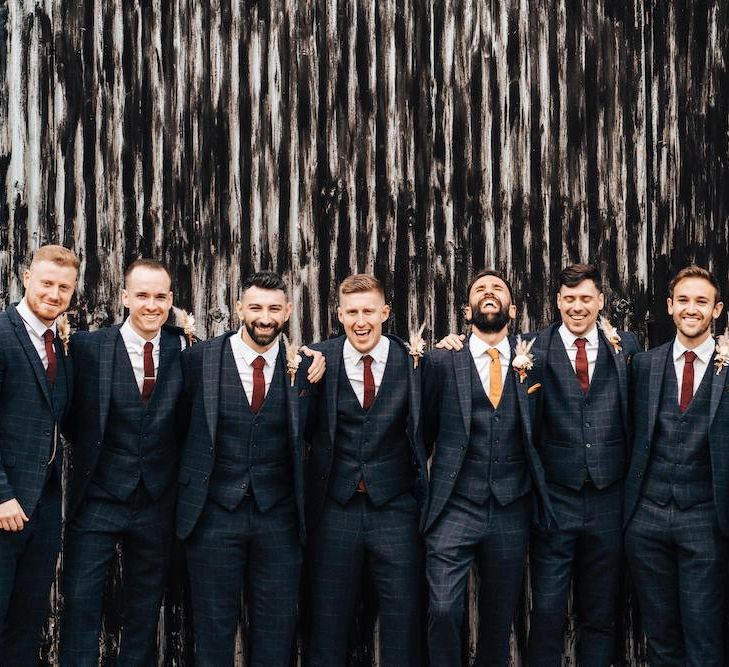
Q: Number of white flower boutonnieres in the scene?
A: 7